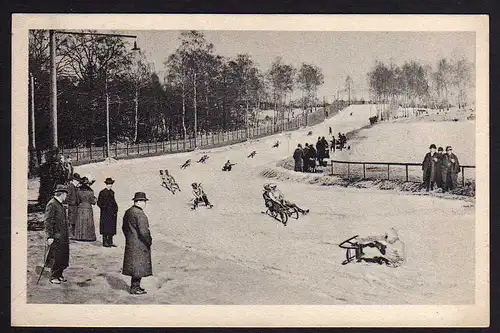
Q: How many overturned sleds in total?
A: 1